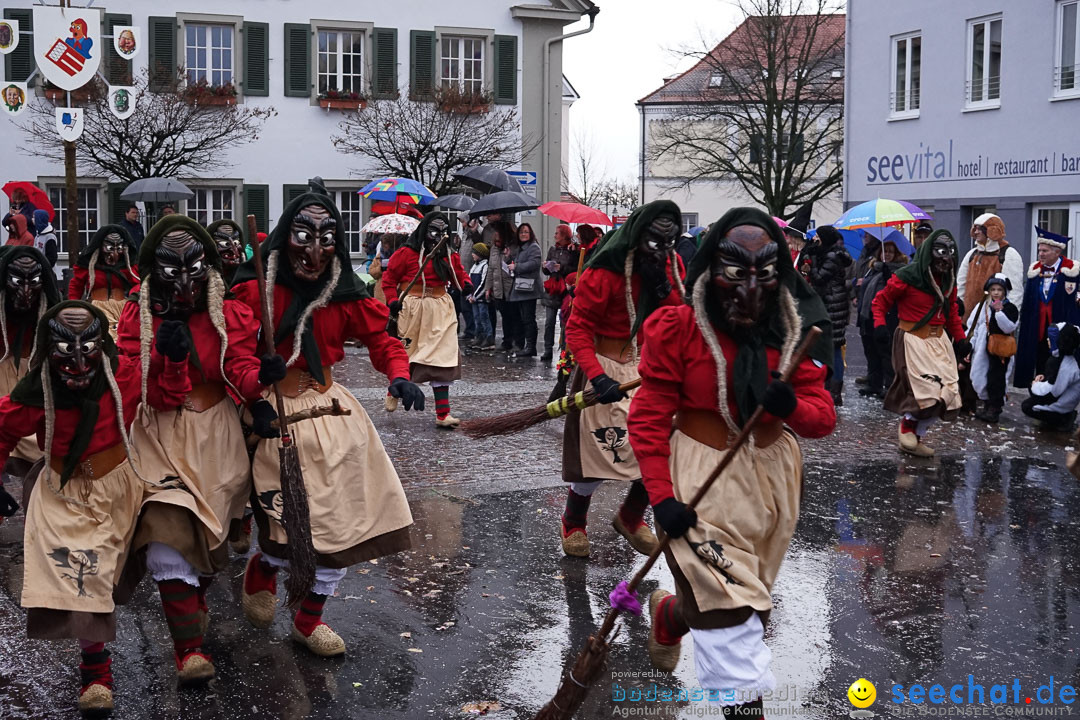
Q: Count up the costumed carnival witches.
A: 10